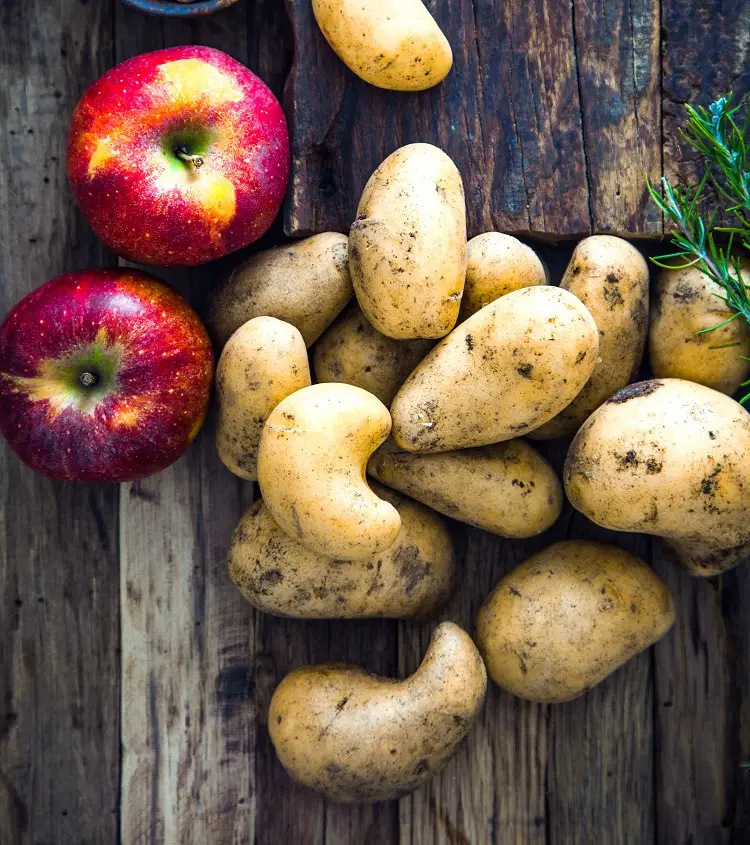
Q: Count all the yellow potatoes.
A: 15